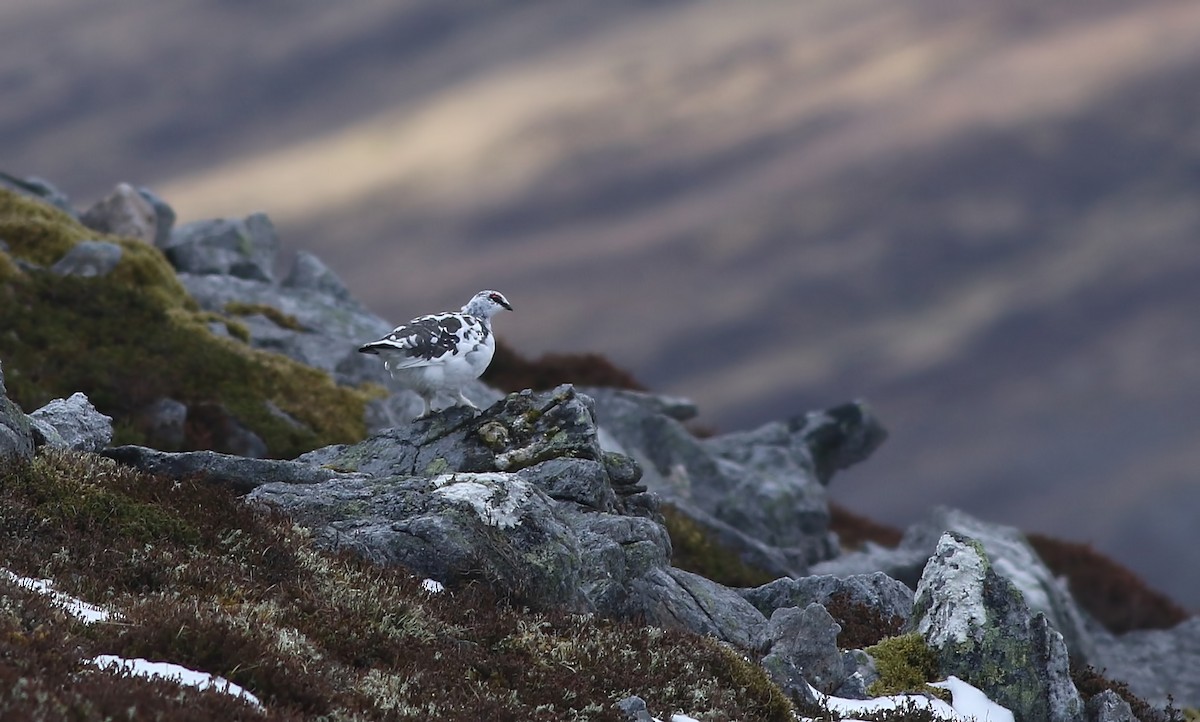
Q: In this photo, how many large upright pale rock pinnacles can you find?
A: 1